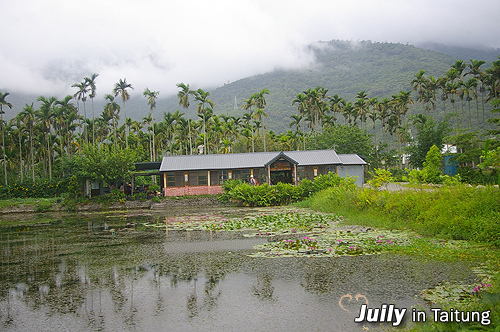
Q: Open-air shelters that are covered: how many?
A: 1